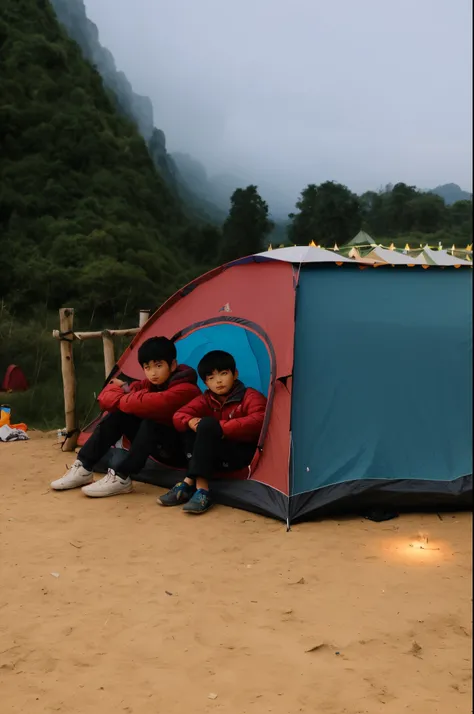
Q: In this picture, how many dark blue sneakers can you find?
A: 2